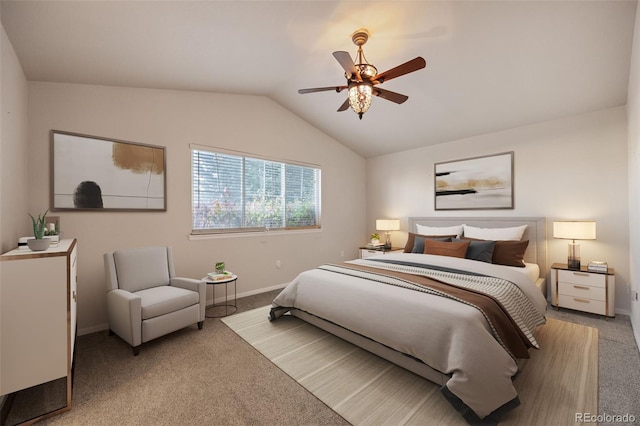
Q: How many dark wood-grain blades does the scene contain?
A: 5